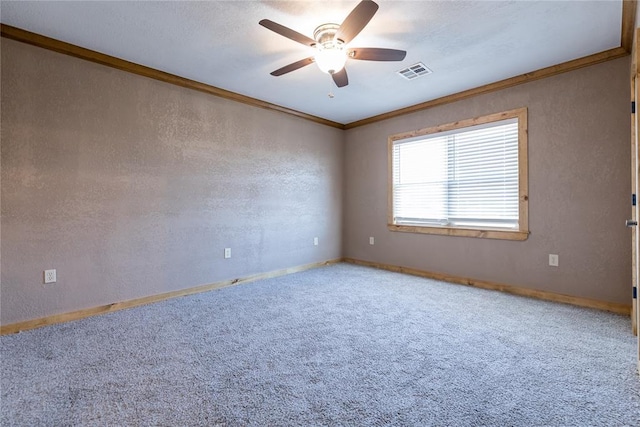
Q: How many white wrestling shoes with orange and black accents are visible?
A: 0